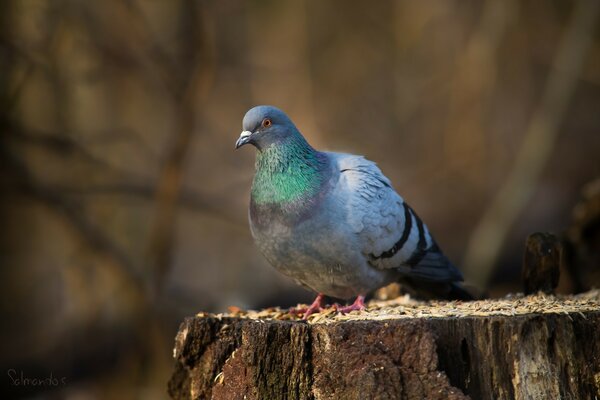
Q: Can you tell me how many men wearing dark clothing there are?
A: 0